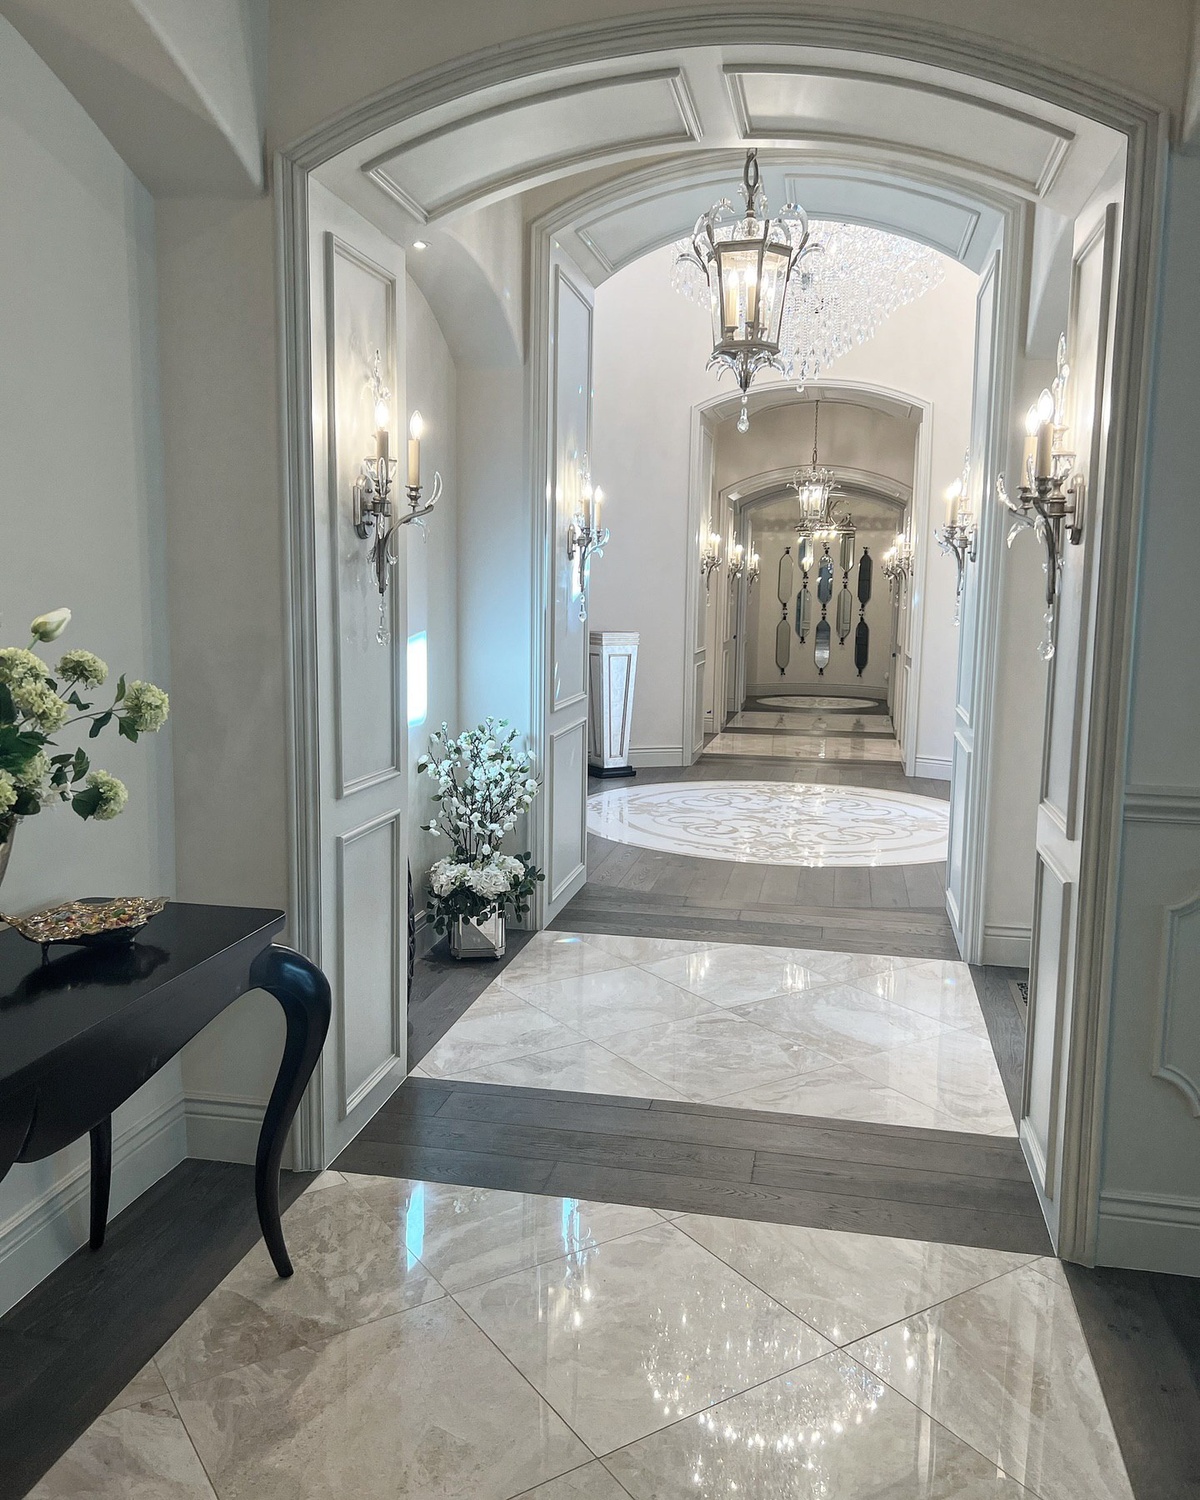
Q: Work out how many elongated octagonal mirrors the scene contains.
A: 10